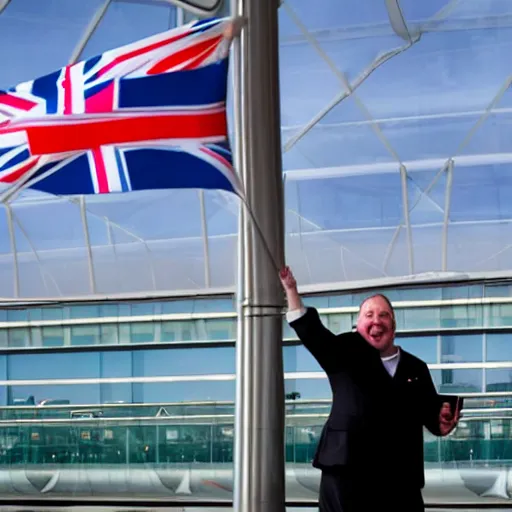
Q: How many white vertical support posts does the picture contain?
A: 5